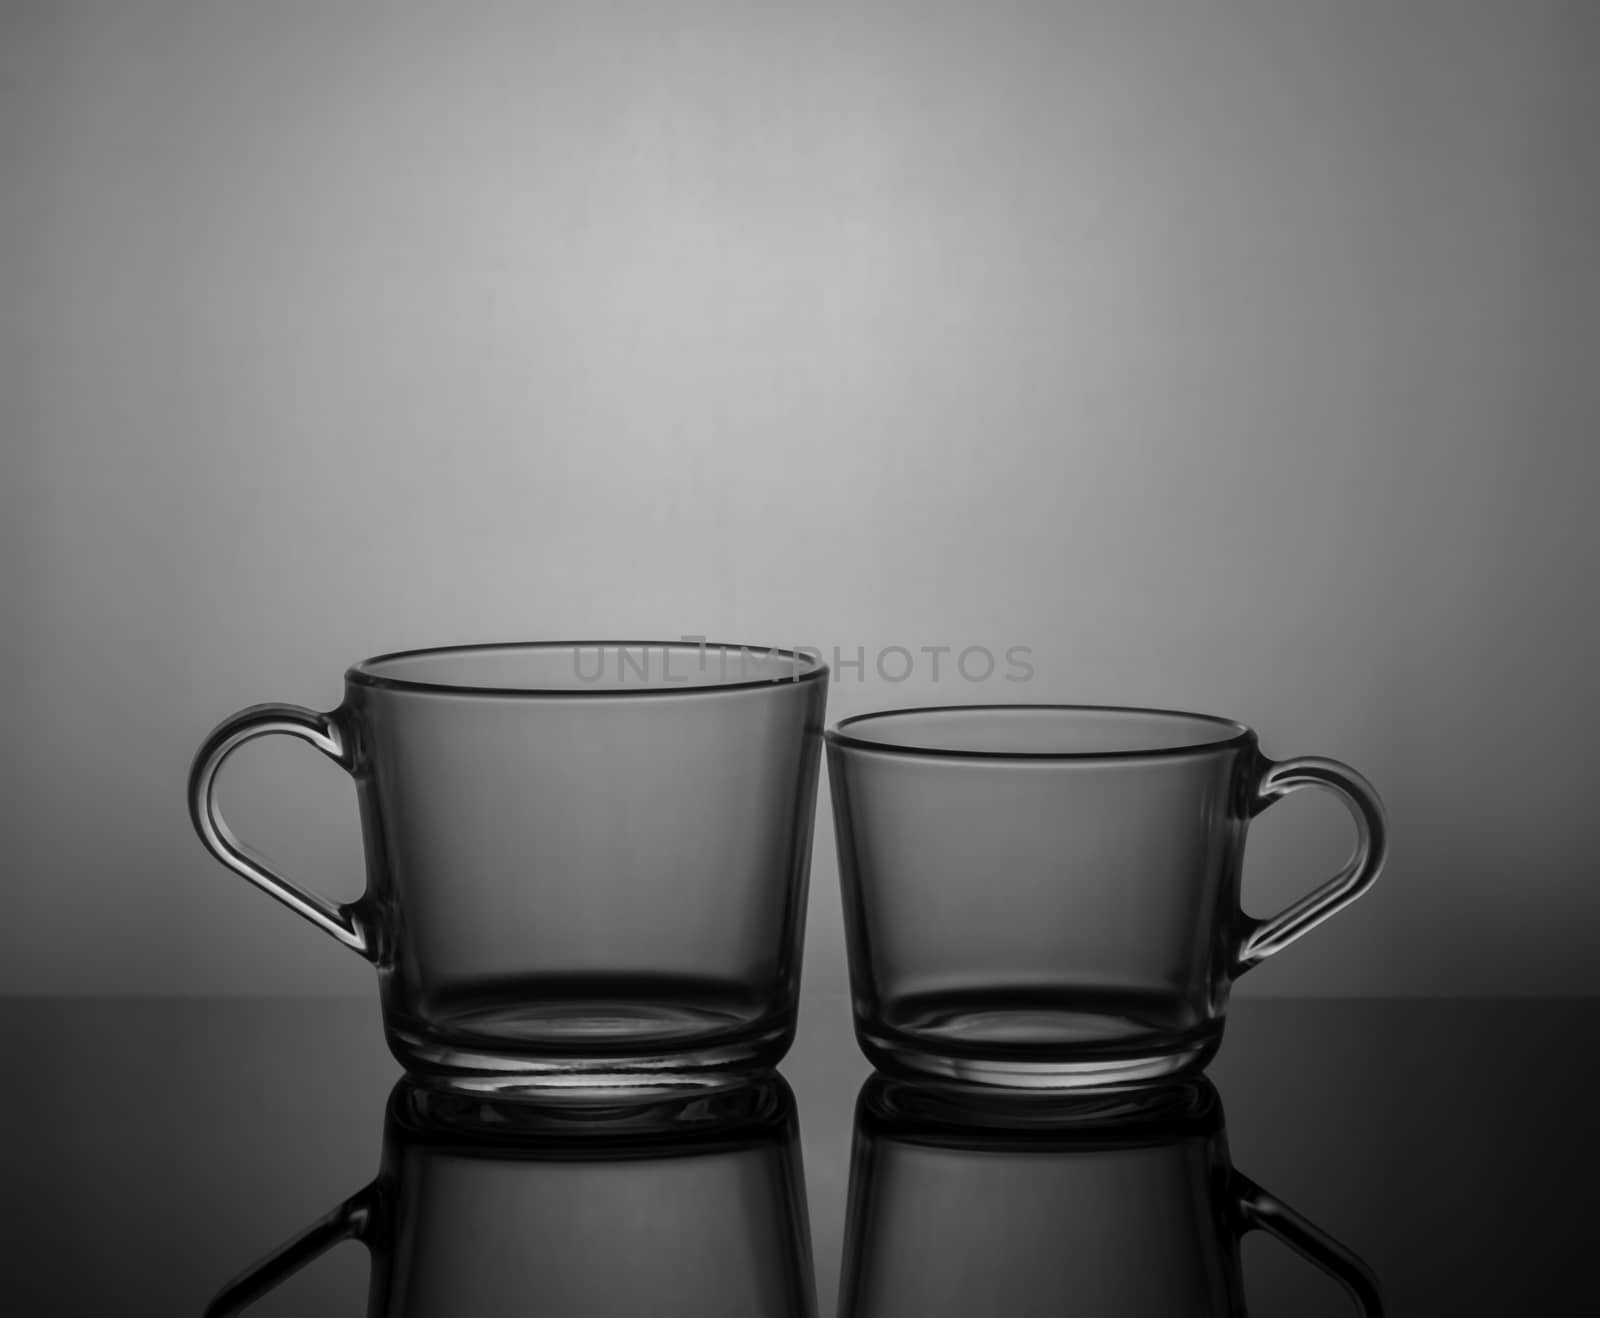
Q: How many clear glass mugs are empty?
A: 2